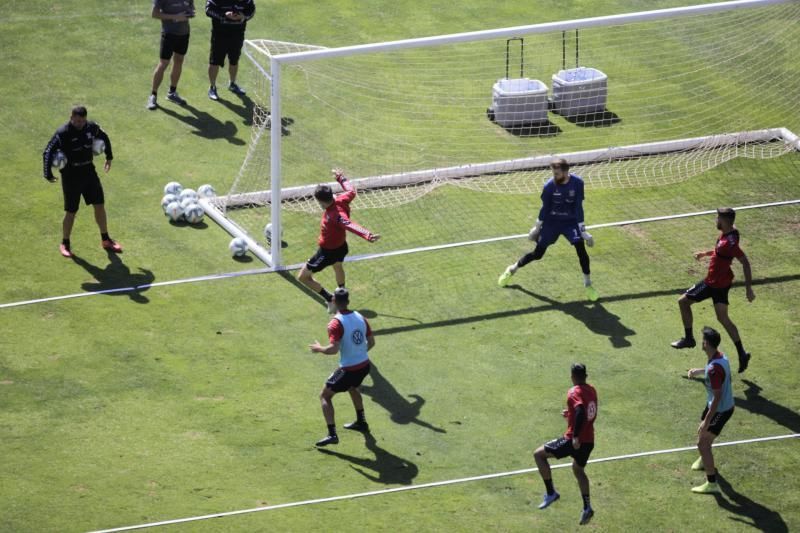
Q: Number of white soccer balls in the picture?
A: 11